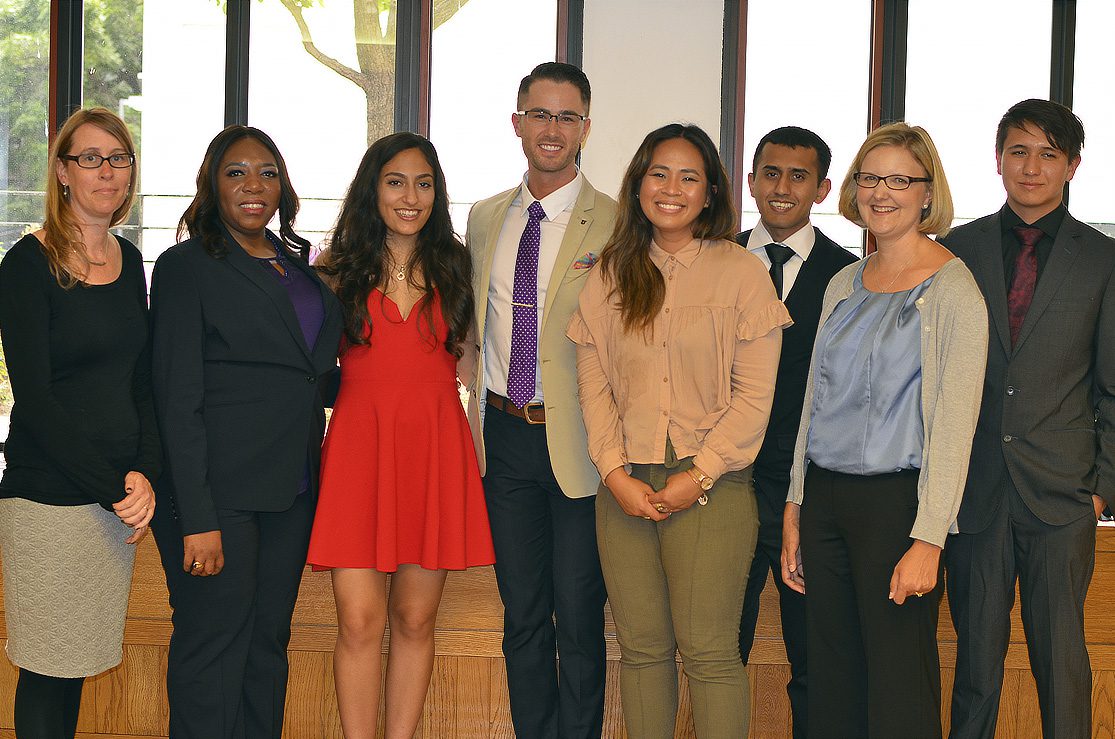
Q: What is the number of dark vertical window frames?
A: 7